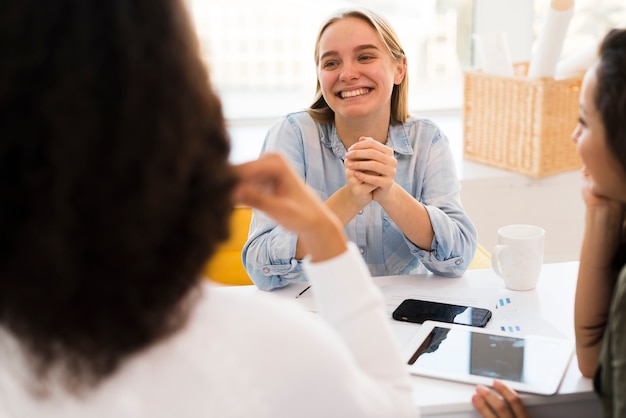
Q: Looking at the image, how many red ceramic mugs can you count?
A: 0